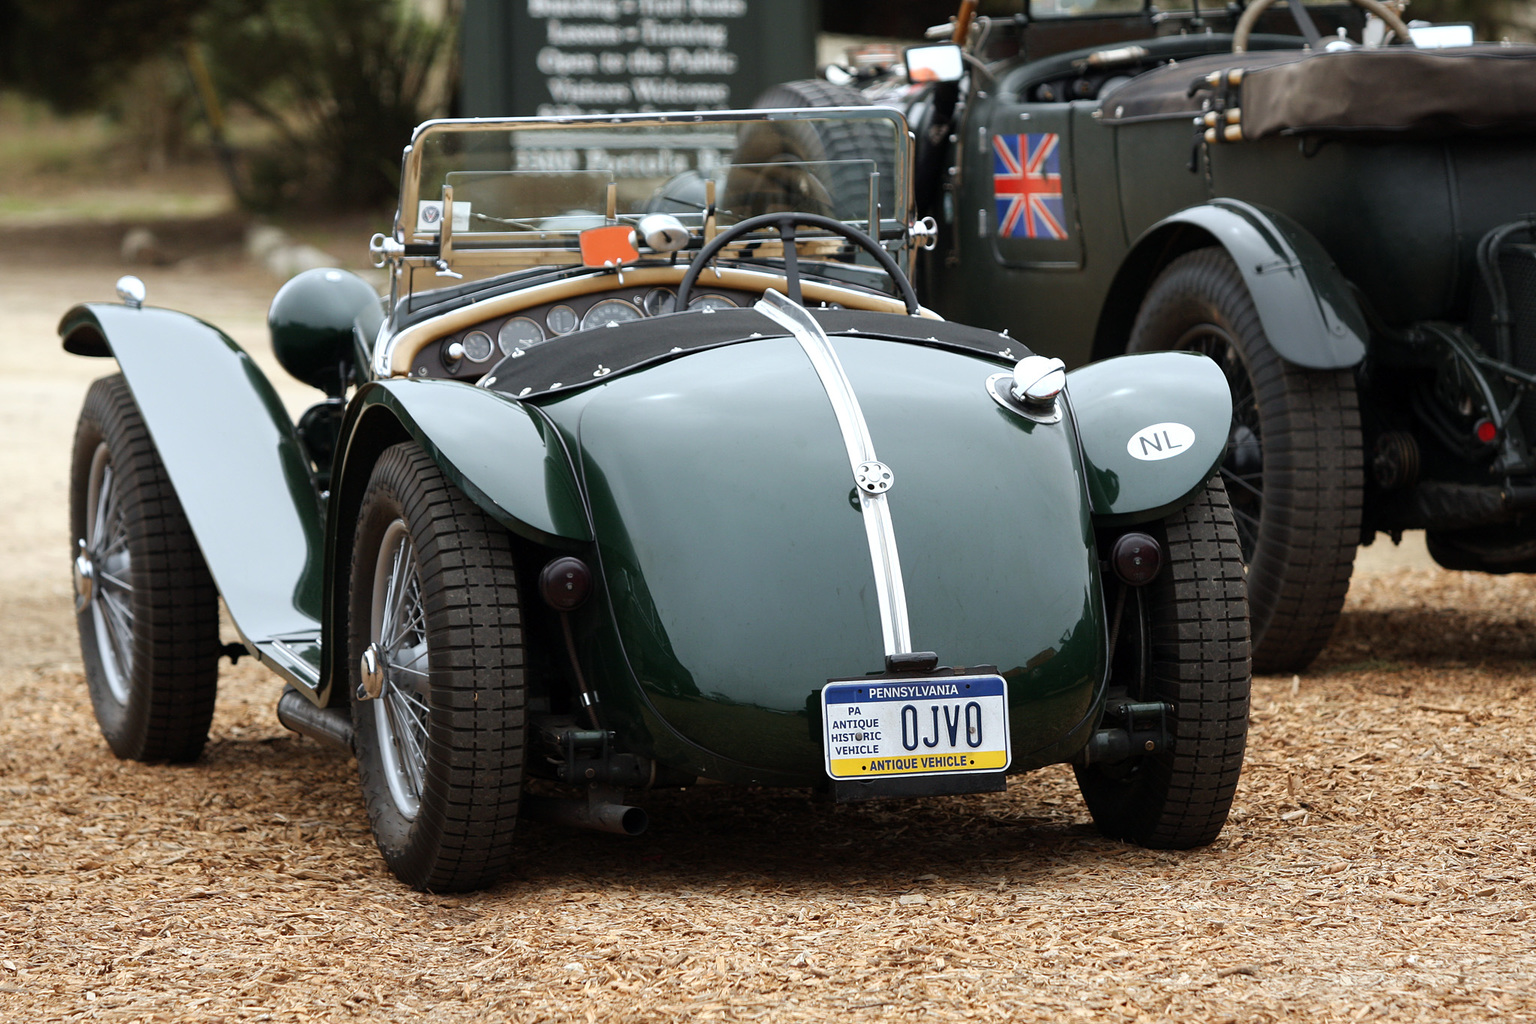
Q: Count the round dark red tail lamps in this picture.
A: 2